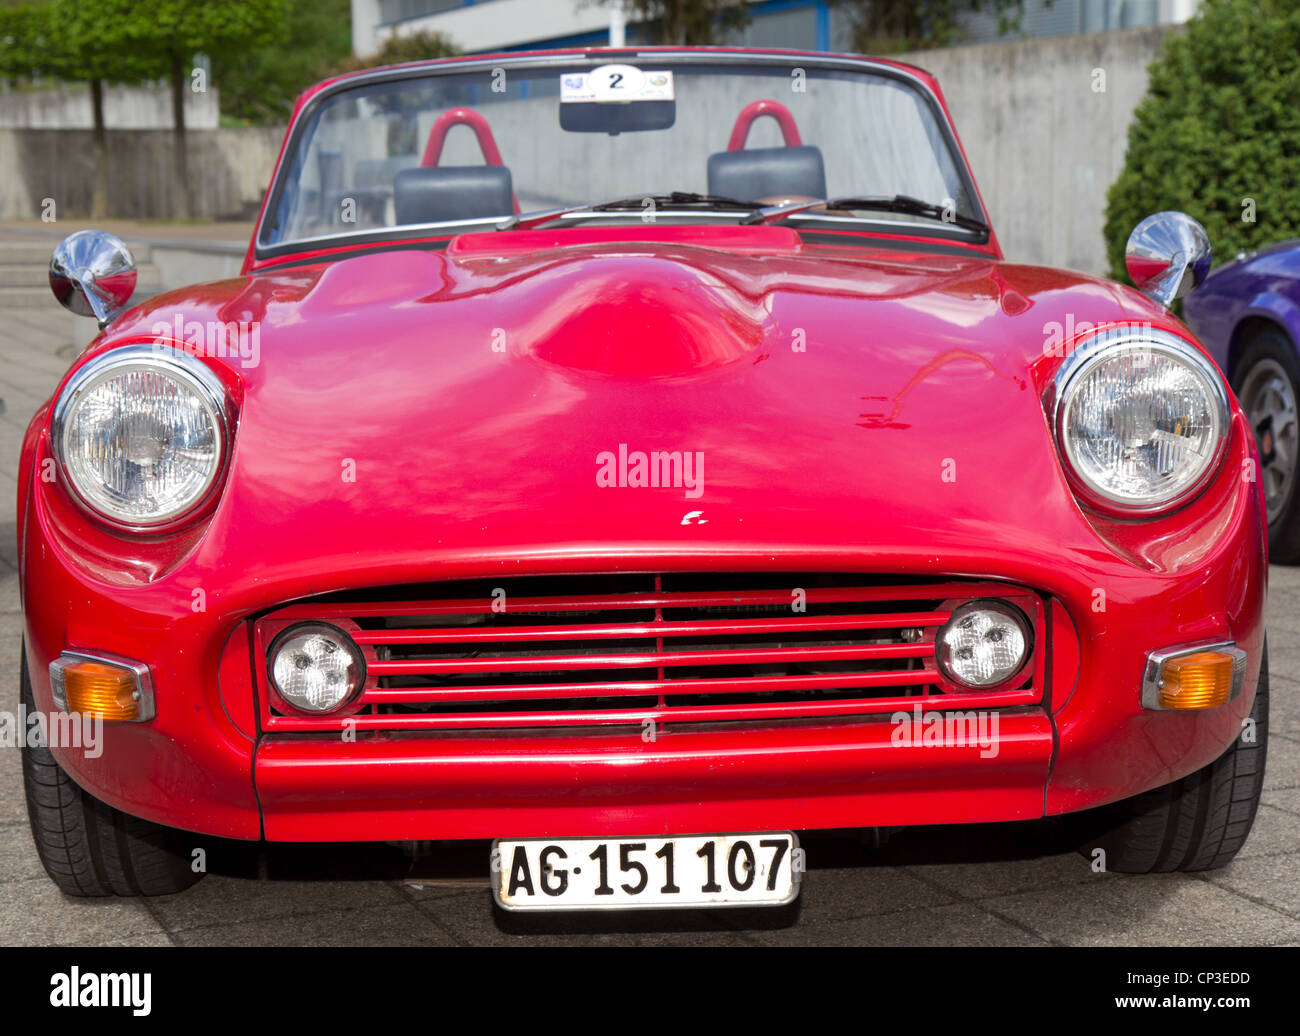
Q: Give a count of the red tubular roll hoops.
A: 2